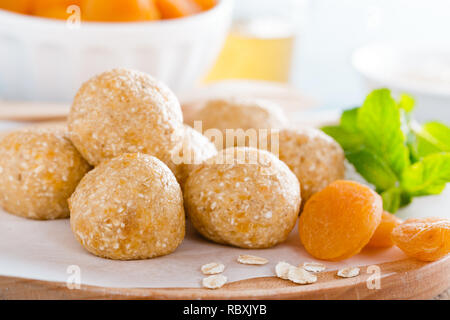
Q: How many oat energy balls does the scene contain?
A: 7